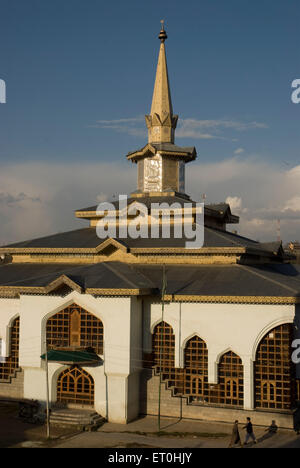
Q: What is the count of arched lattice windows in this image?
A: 7